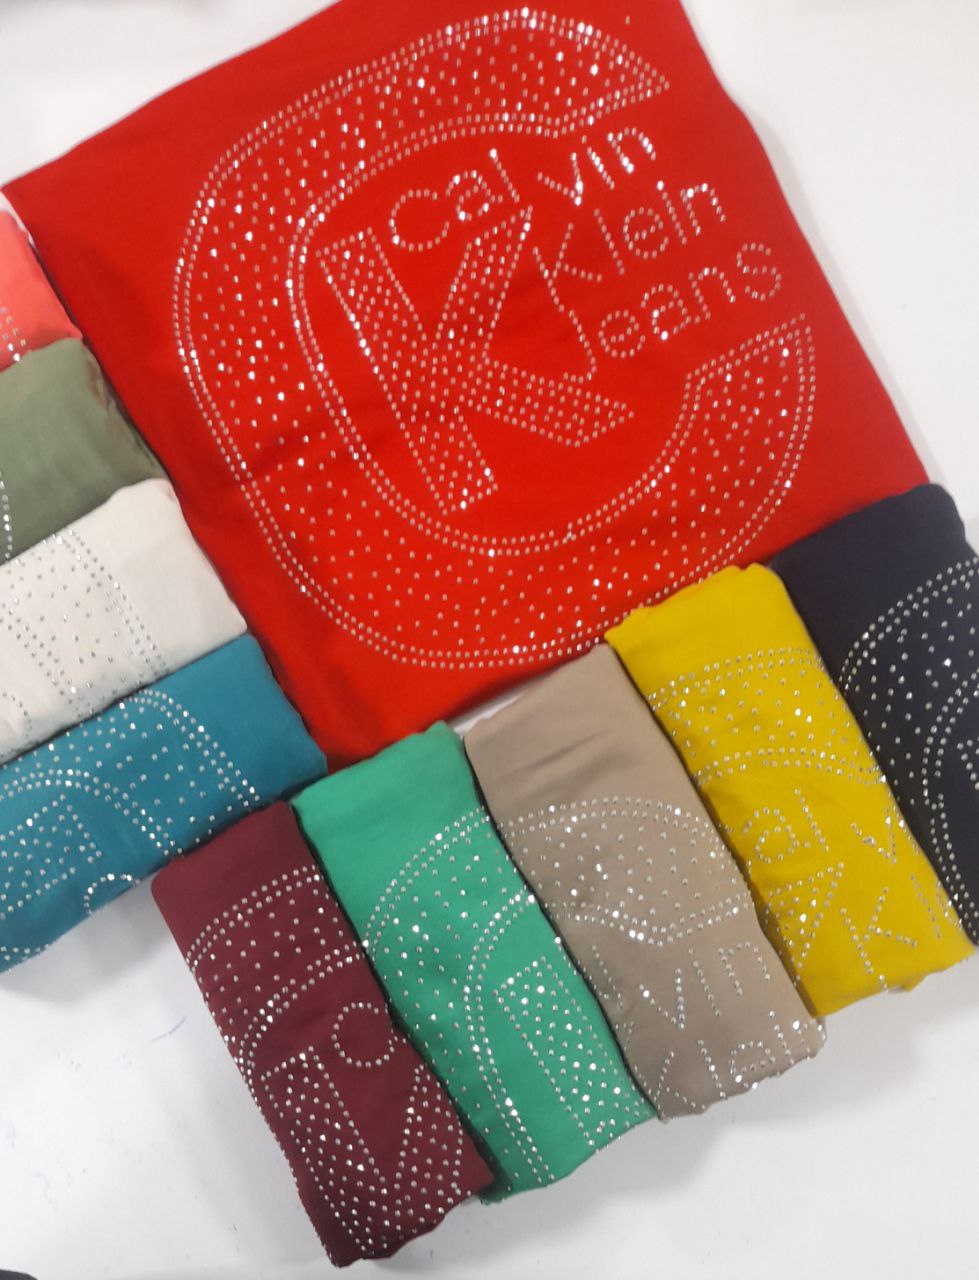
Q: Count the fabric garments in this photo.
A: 10